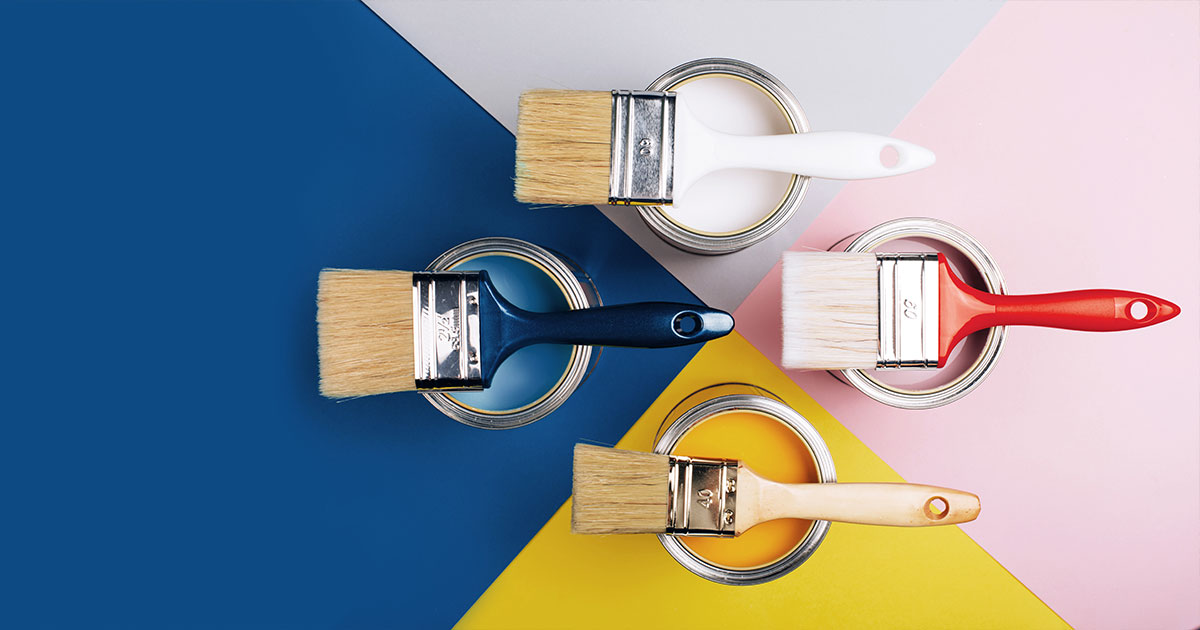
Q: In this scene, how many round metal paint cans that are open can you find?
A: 4